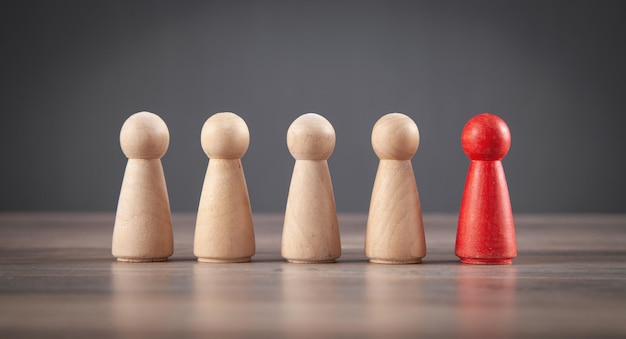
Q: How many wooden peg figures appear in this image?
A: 5